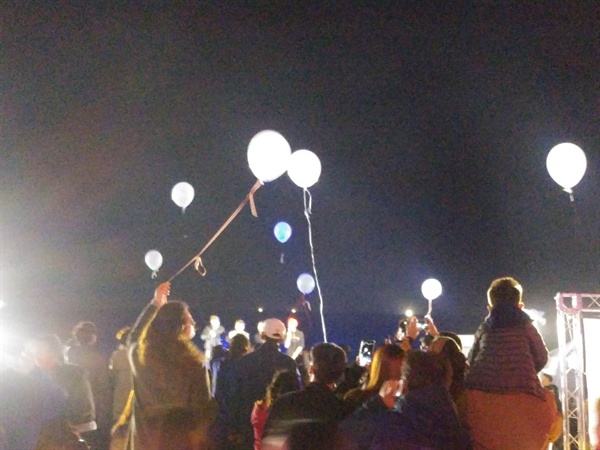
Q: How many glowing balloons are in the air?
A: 8